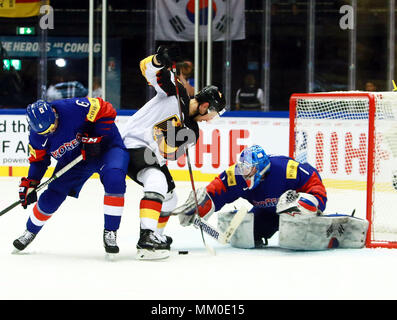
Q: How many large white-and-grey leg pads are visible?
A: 2